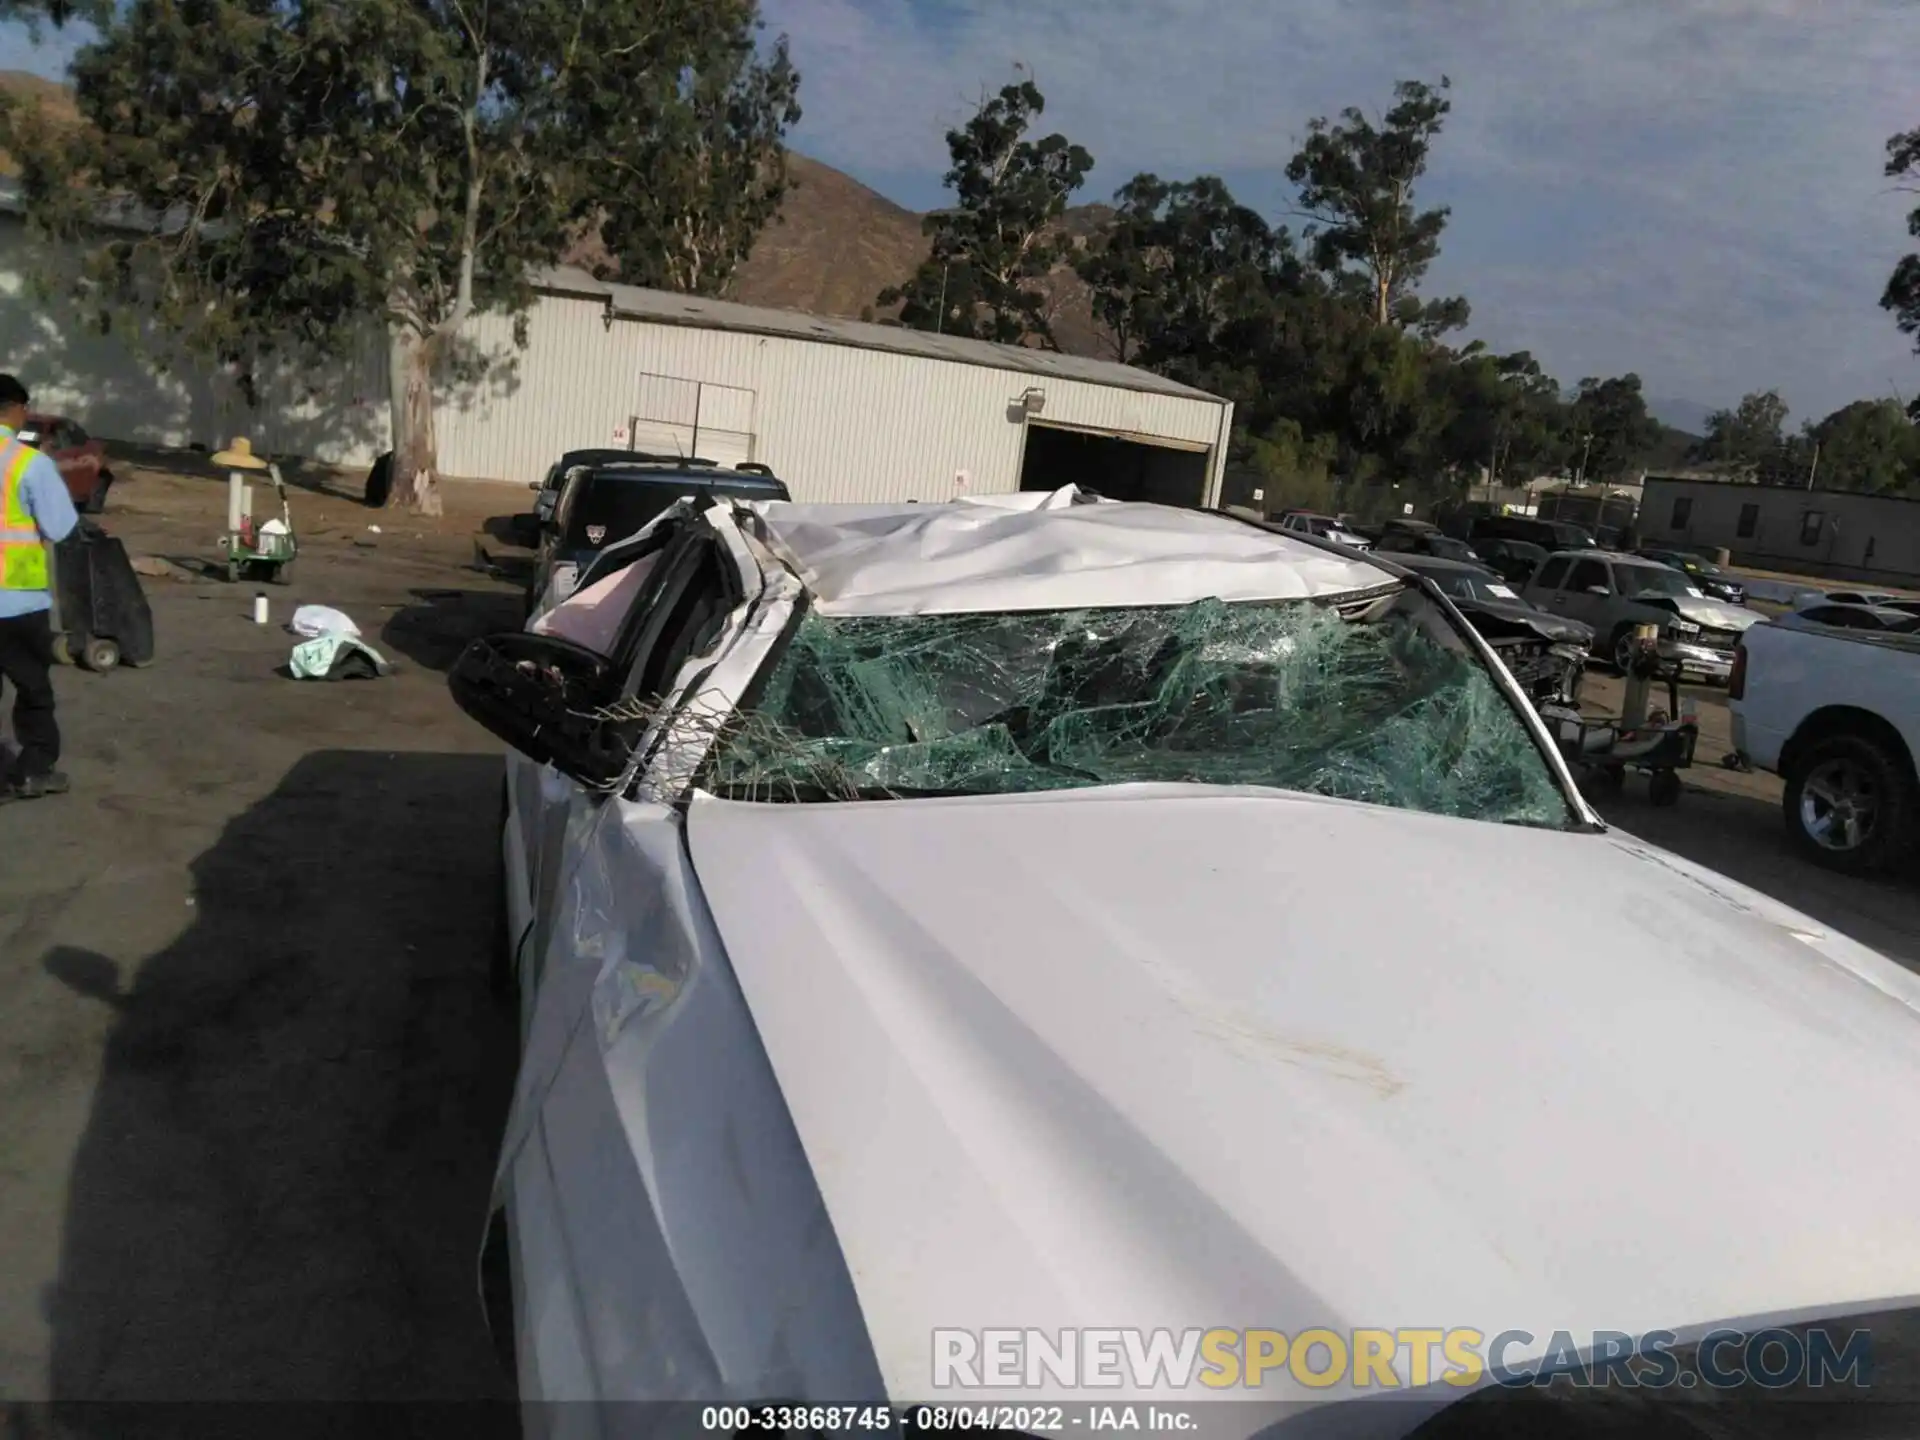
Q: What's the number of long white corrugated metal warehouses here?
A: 1